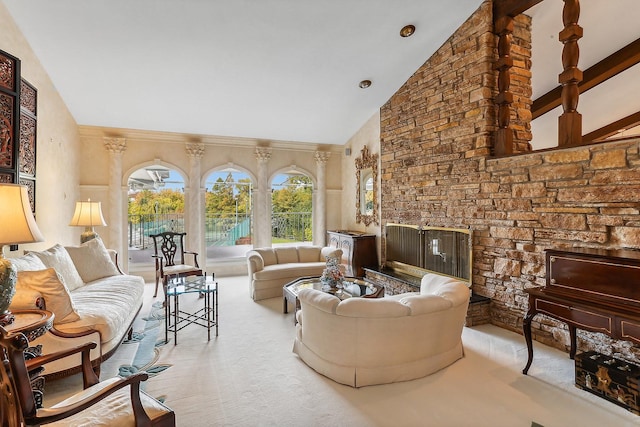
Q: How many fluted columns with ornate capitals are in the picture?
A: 4